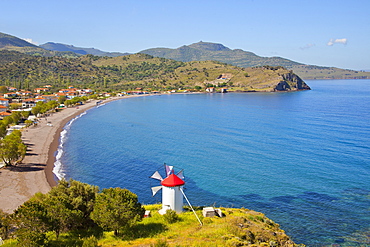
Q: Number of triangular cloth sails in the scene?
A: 4